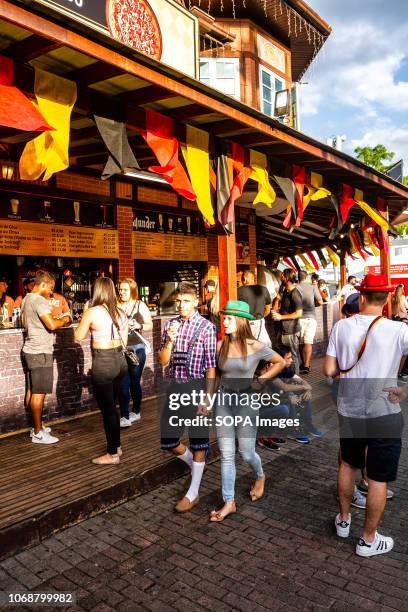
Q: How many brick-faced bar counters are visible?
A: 1